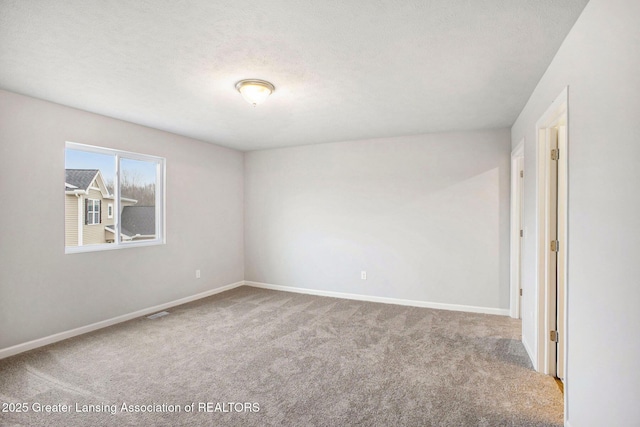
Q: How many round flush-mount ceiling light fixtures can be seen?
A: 1